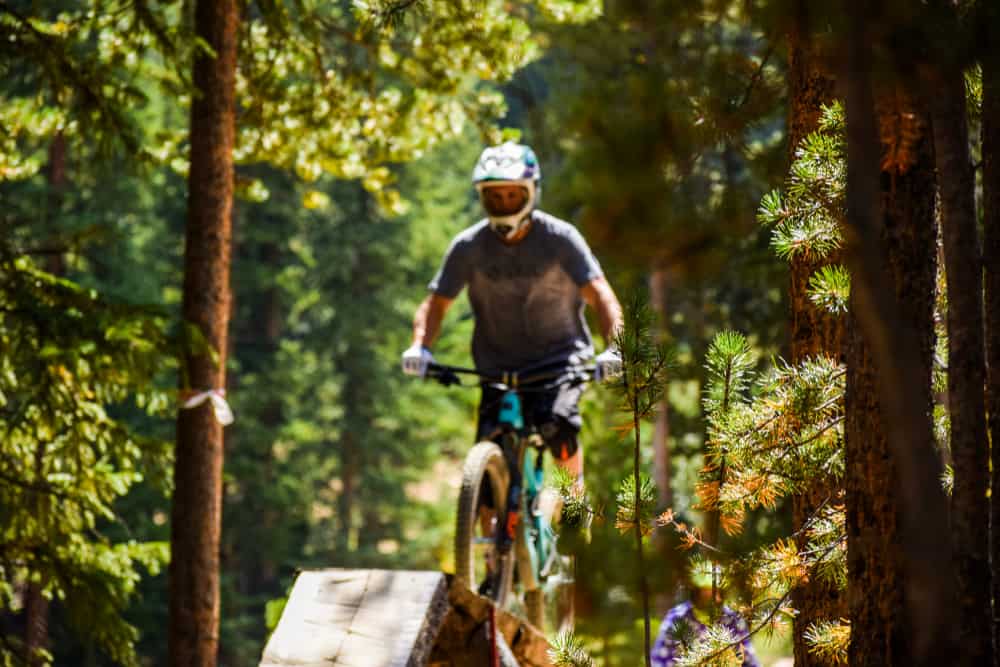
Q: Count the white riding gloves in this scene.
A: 2